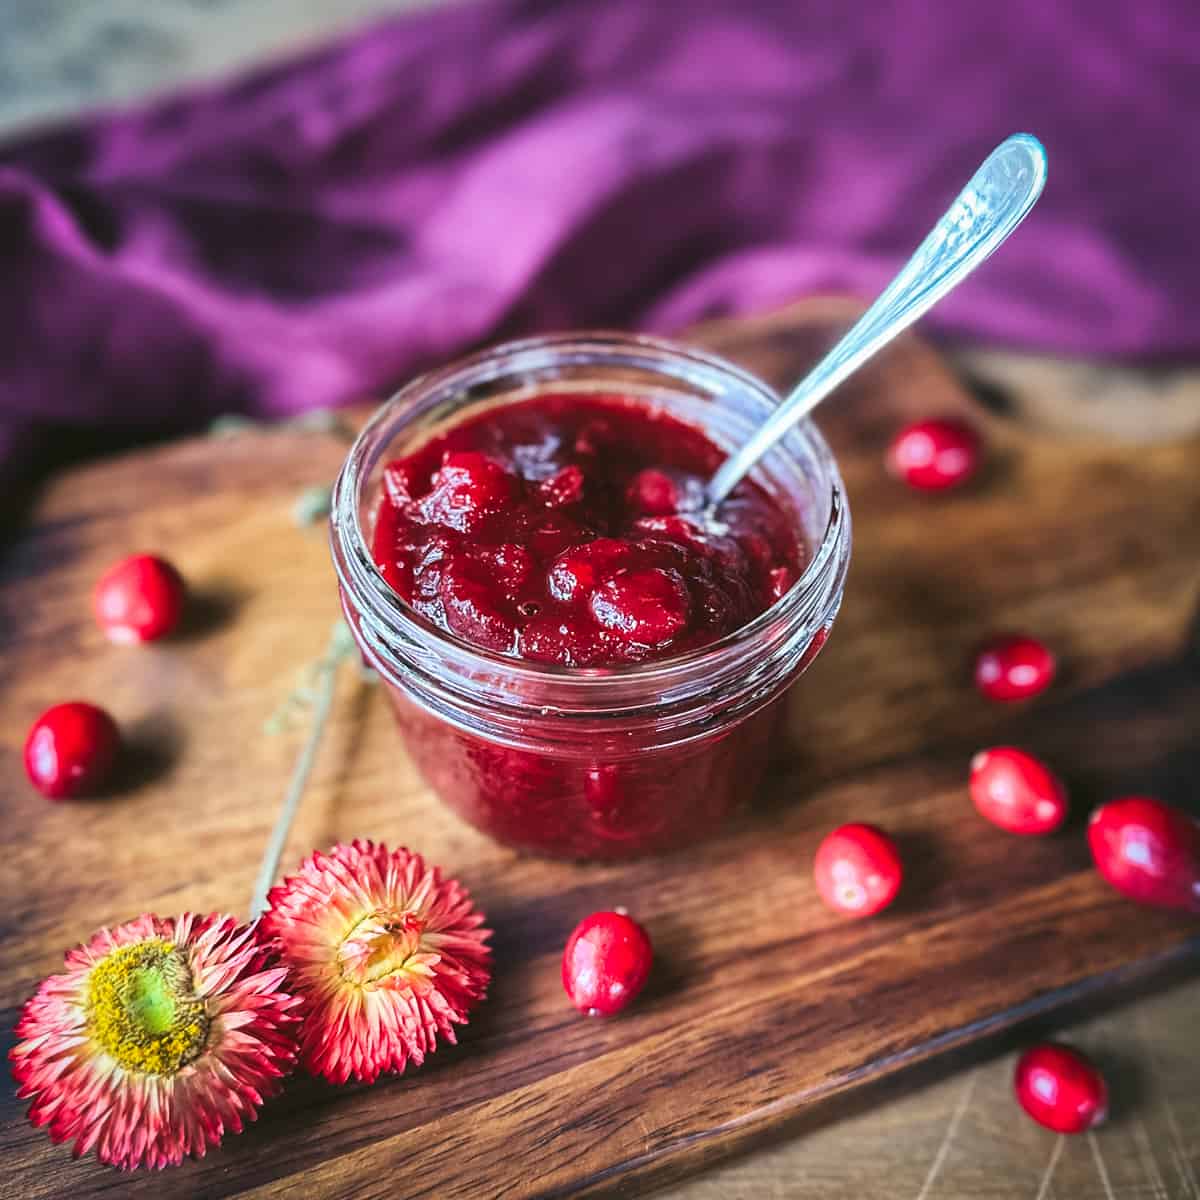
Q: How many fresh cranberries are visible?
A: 9